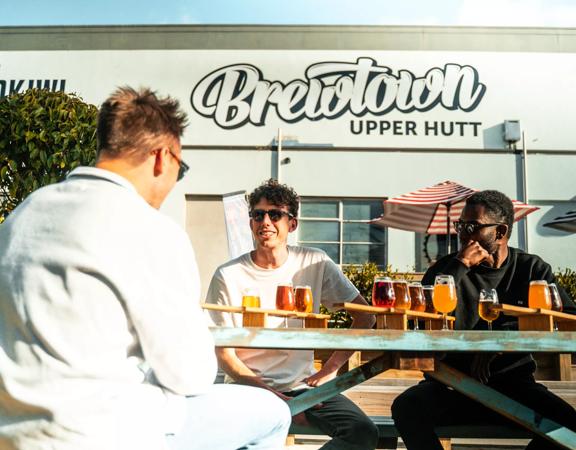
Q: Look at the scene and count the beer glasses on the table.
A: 11